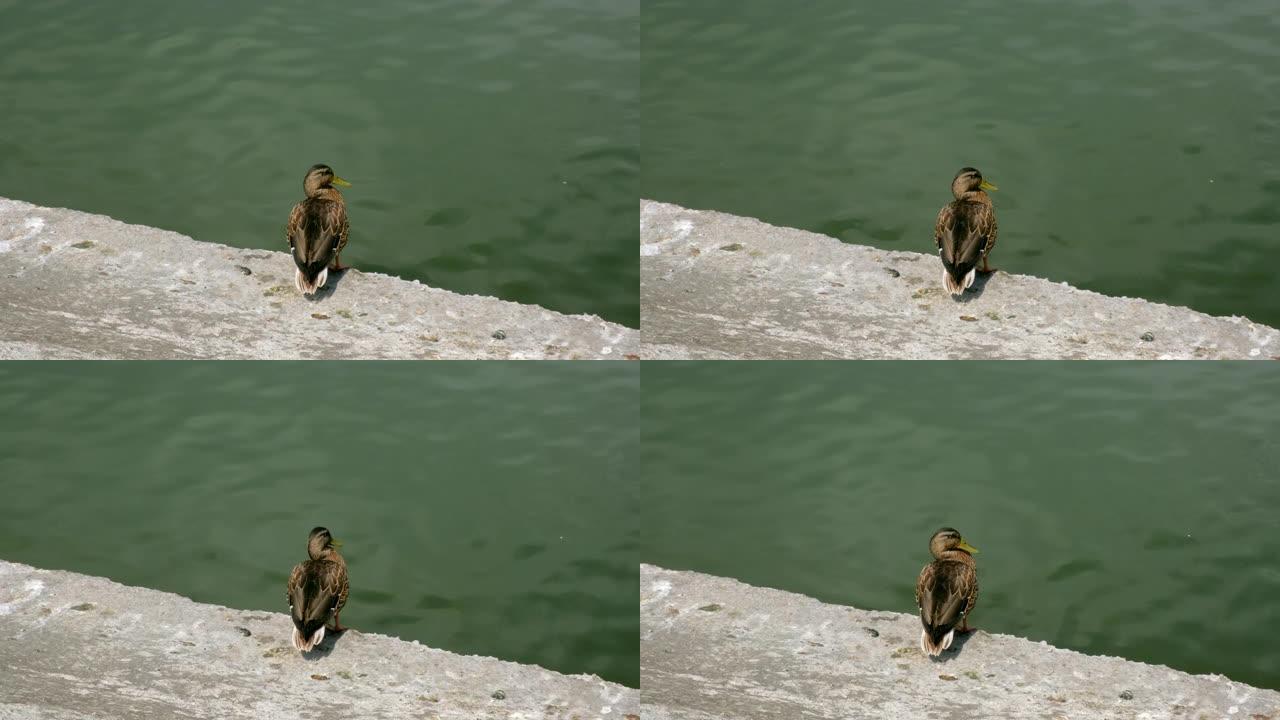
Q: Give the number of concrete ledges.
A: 4